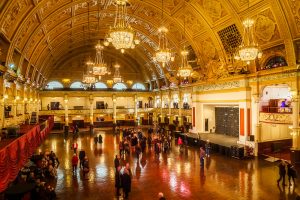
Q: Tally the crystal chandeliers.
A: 7